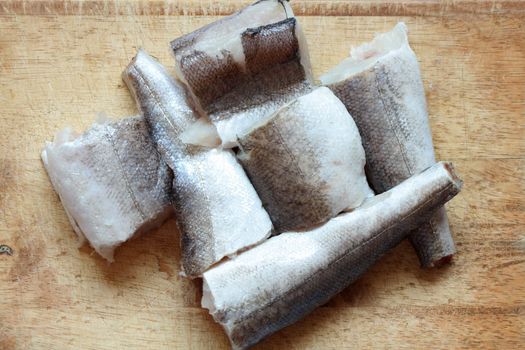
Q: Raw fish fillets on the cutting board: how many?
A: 6